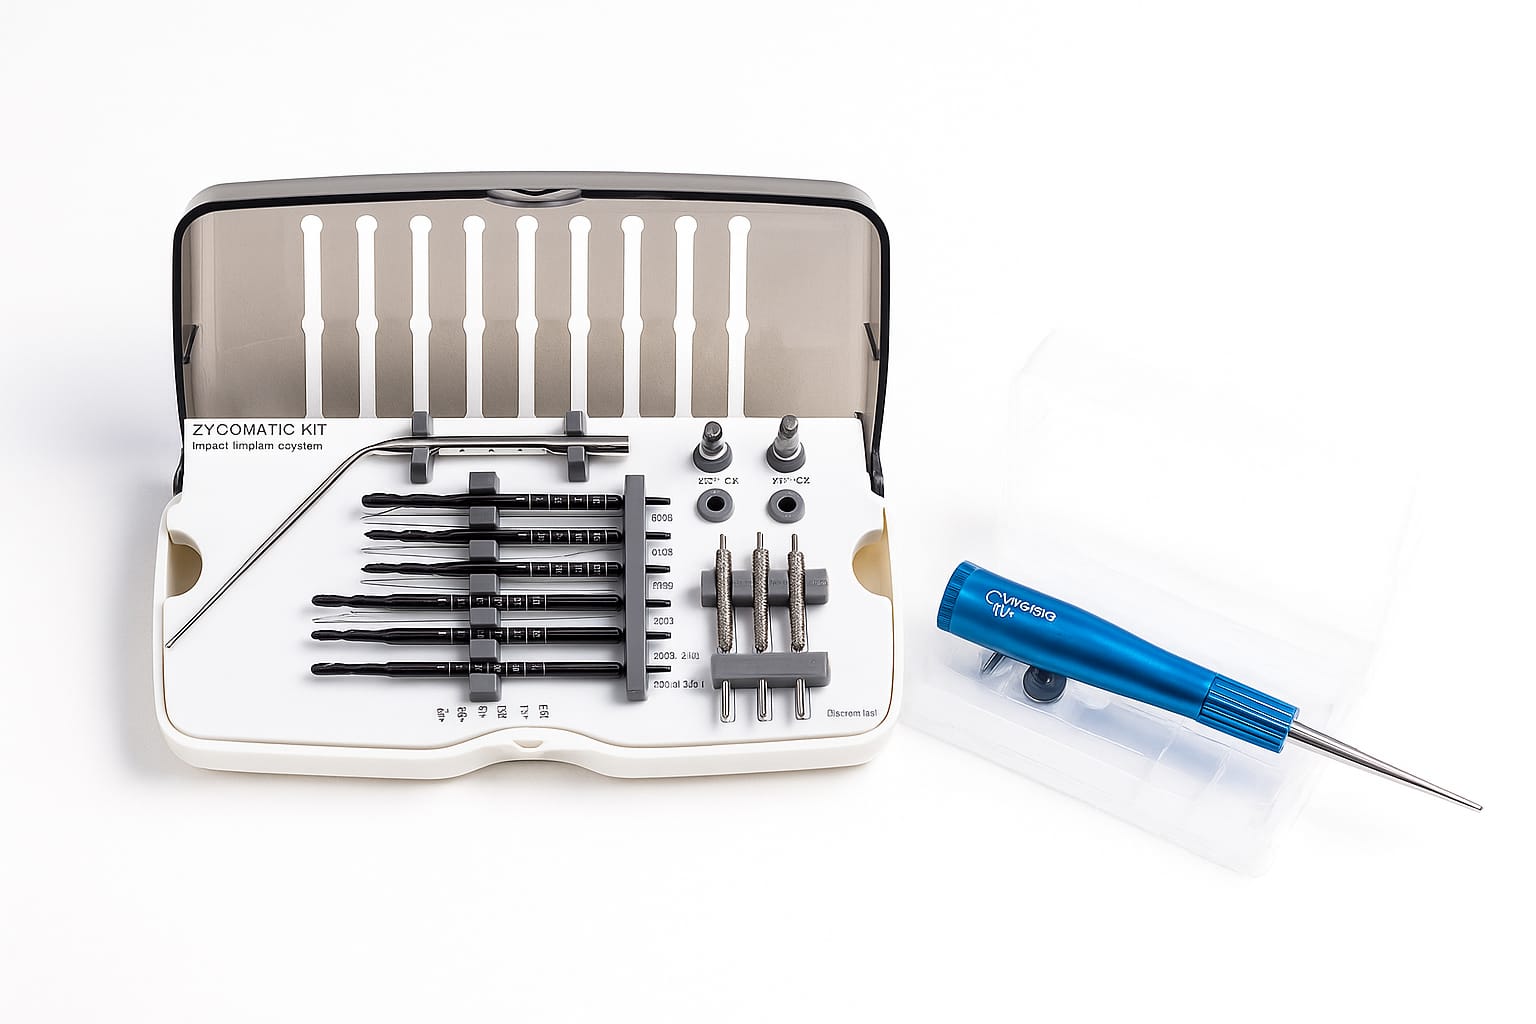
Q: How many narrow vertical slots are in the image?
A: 9